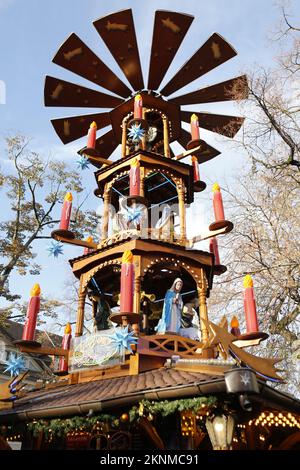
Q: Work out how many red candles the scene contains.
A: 14